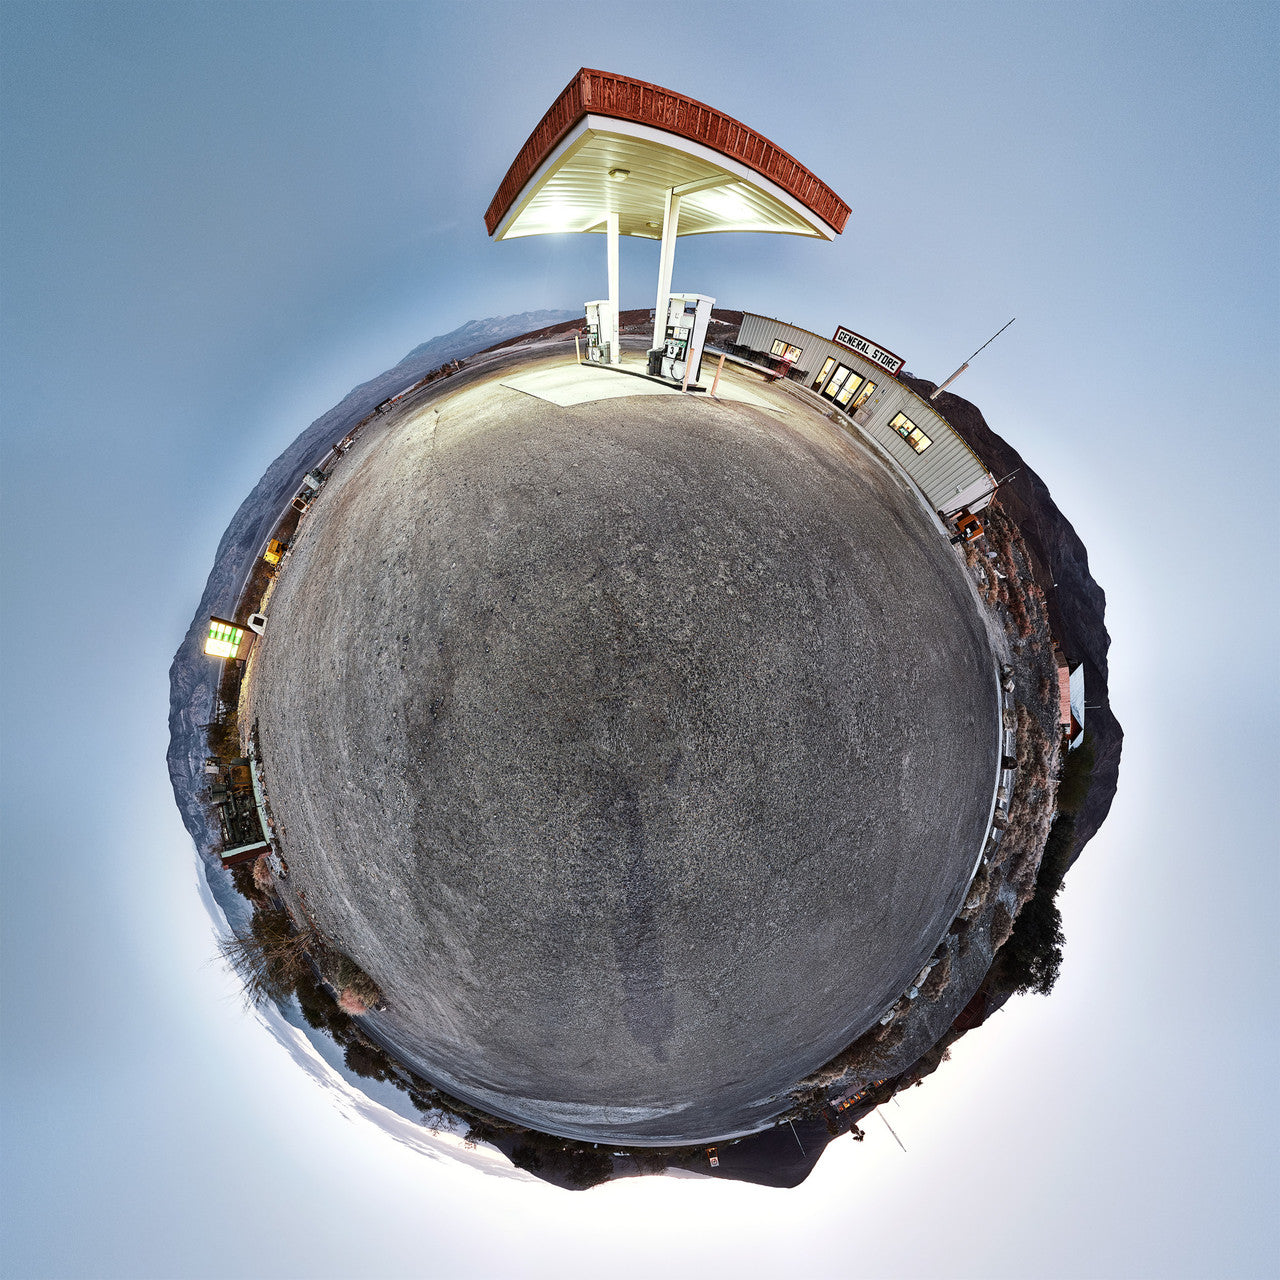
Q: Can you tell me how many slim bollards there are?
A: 3